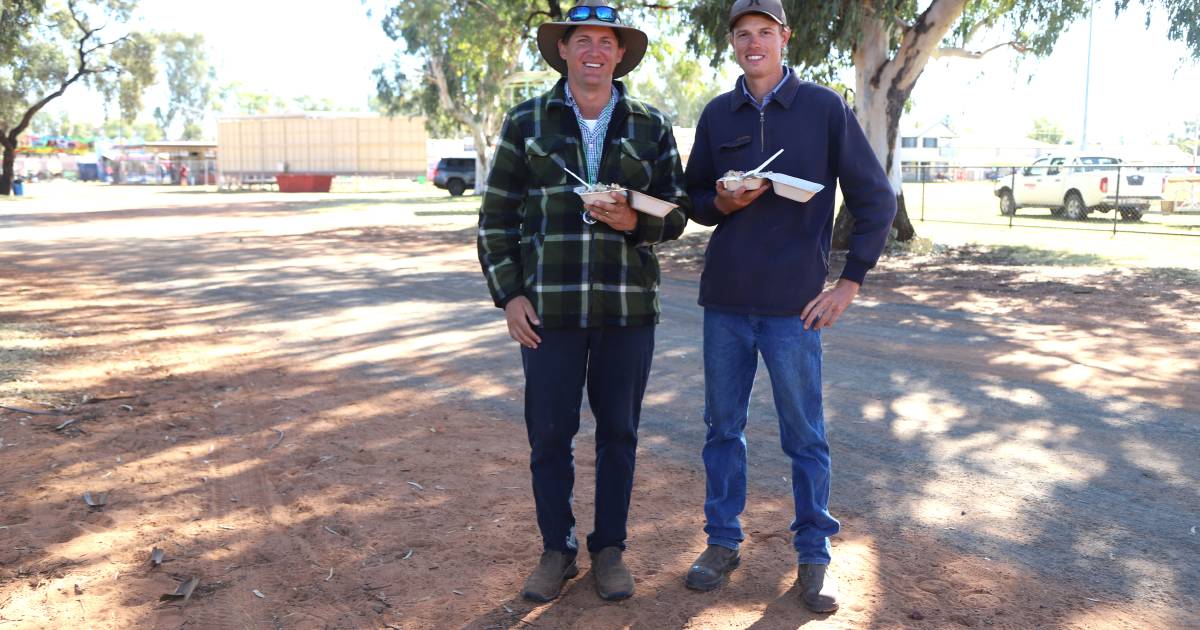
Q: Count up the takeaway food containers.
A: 2